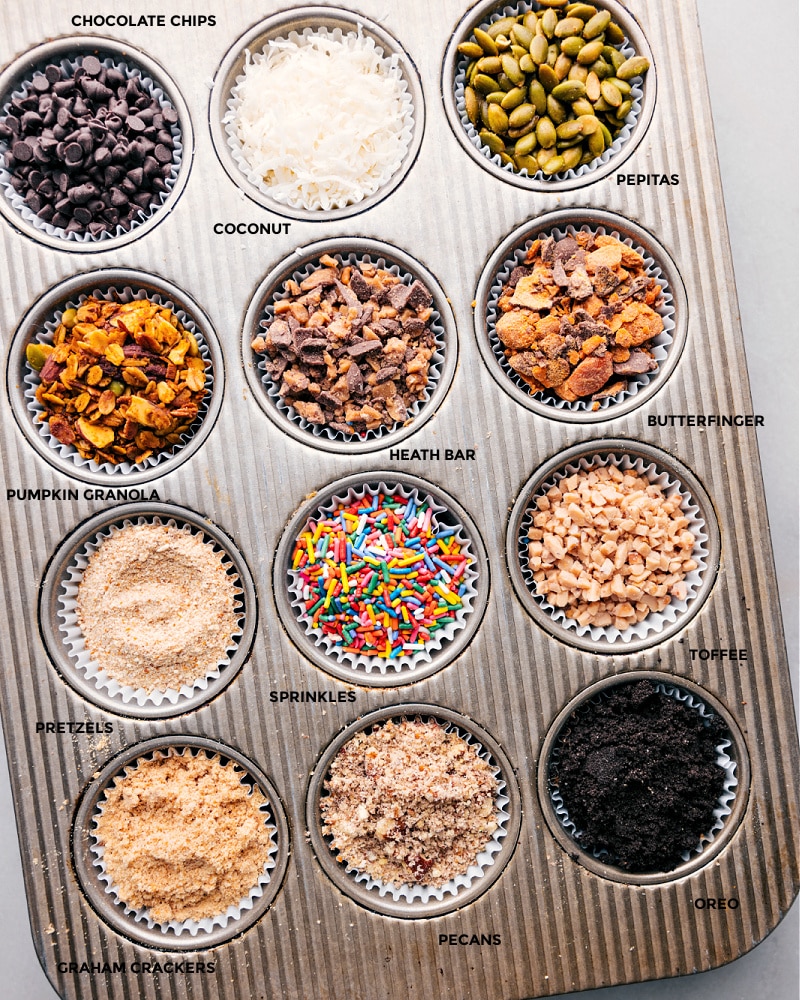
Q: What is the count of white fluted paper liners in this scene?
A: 12